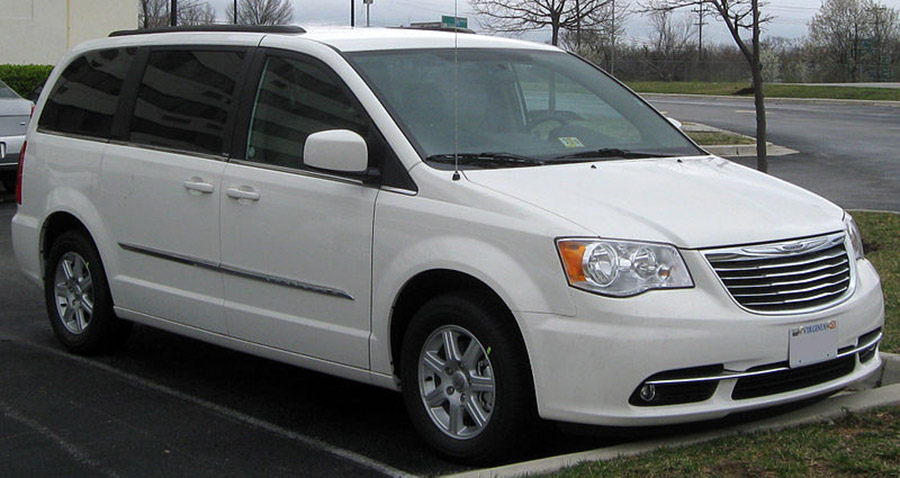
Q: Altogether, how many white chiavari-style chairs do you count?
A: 0